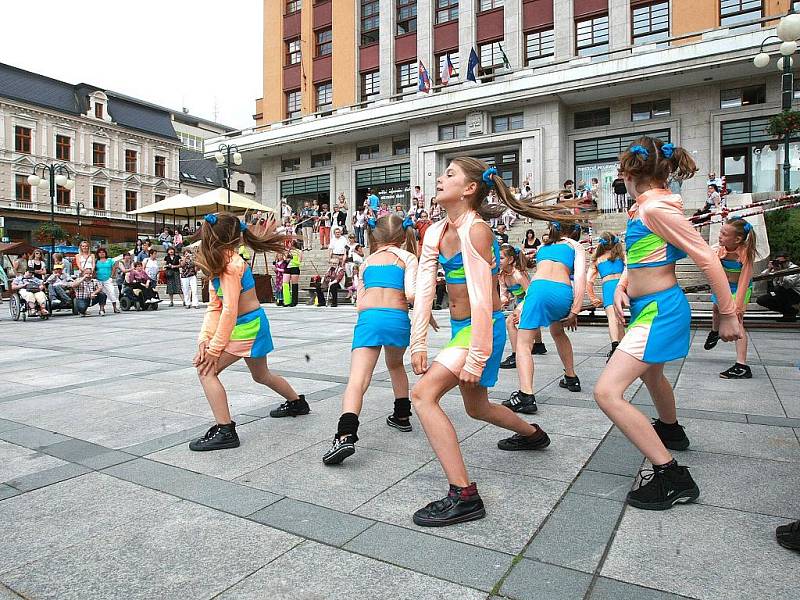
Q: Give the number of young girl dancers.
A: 8